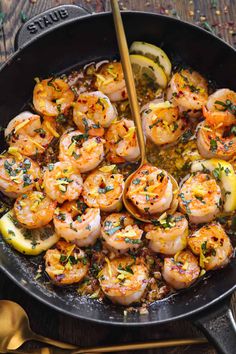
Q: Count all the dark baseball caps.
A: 0